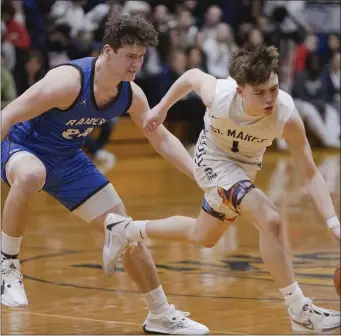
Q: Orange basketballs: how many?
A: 1